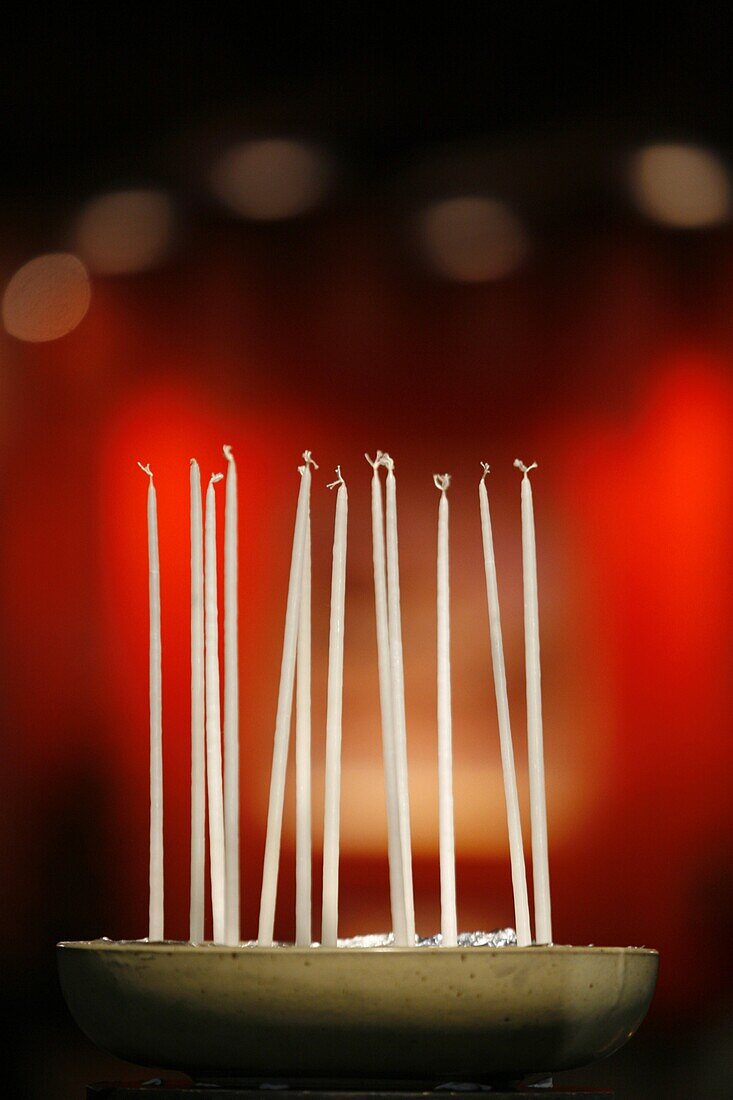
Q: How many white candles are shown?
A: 12